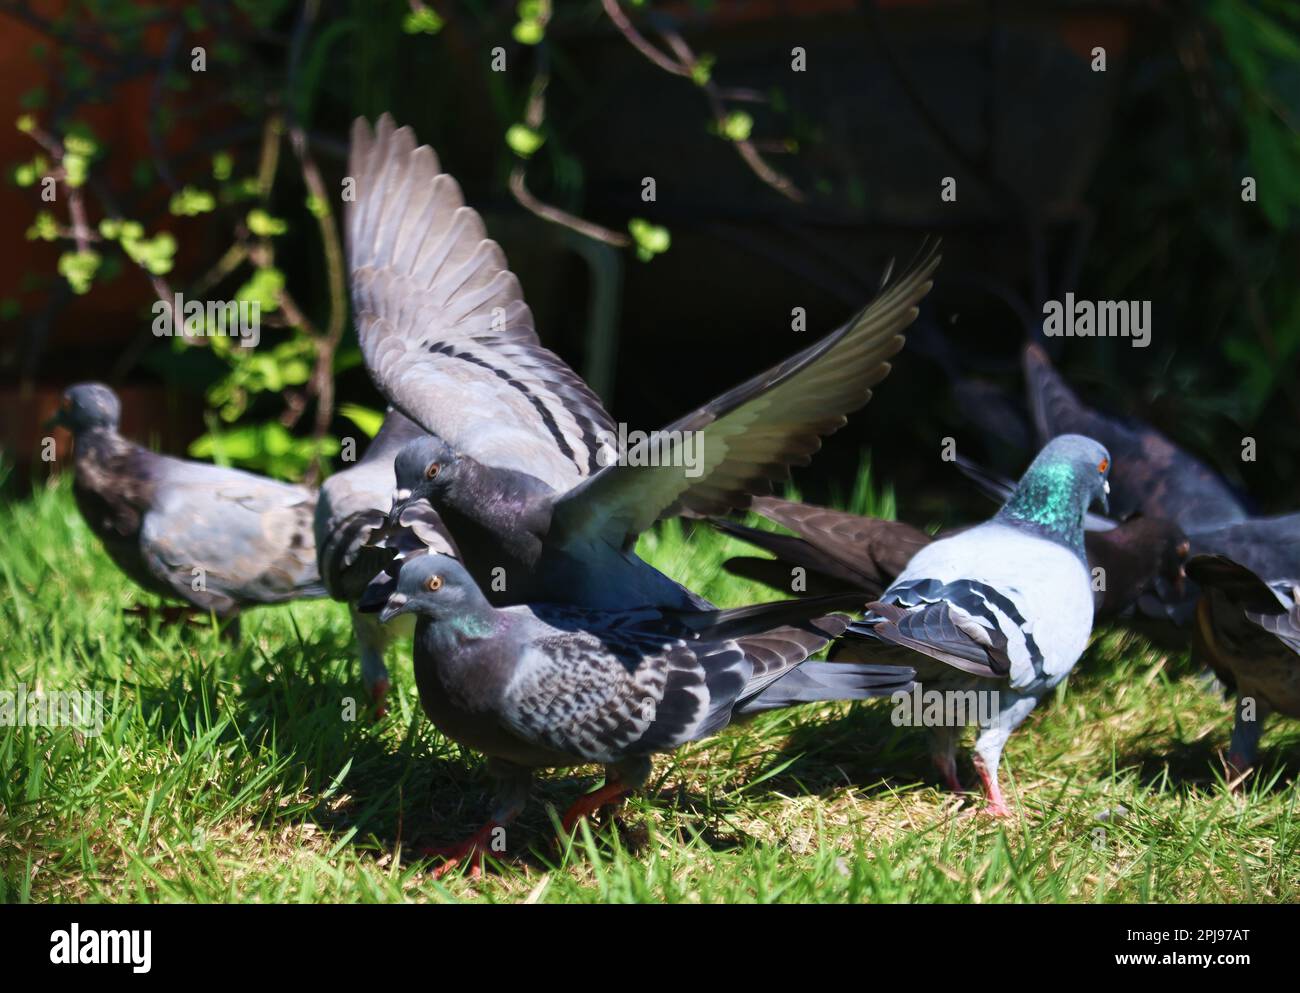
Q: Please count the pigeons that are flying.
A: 1